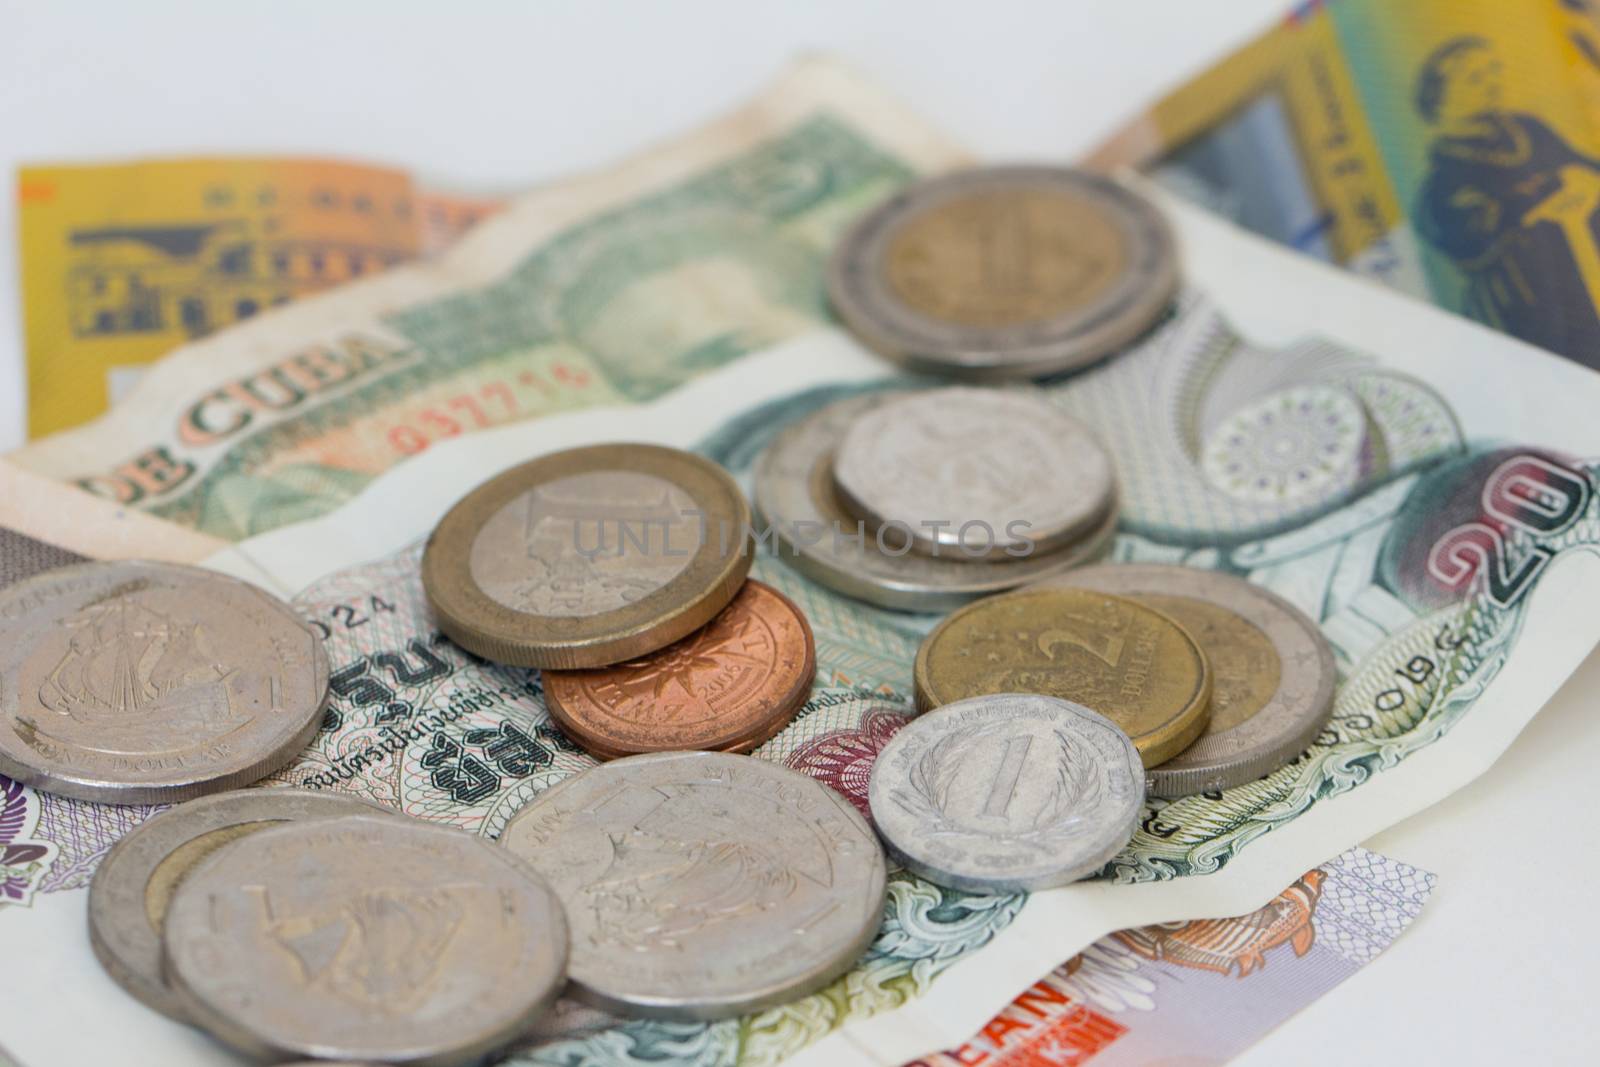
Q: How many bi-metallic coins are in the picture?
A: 5